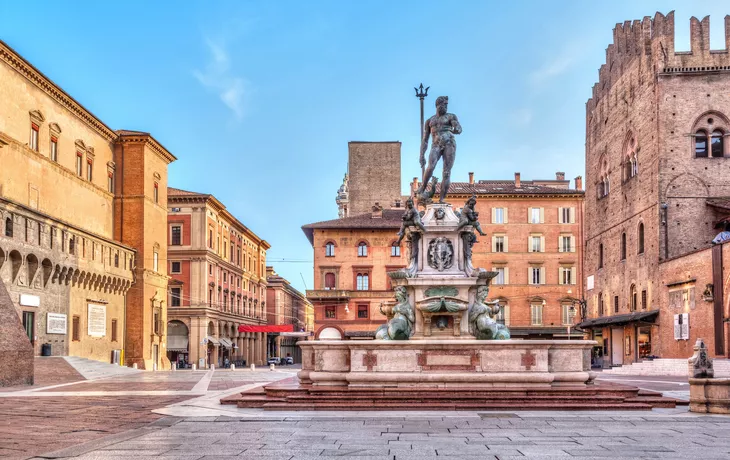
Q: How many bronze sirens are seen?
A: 2